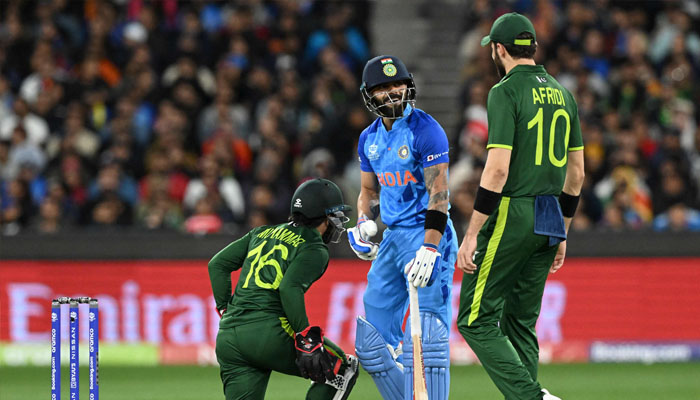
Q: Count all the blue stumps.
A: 3